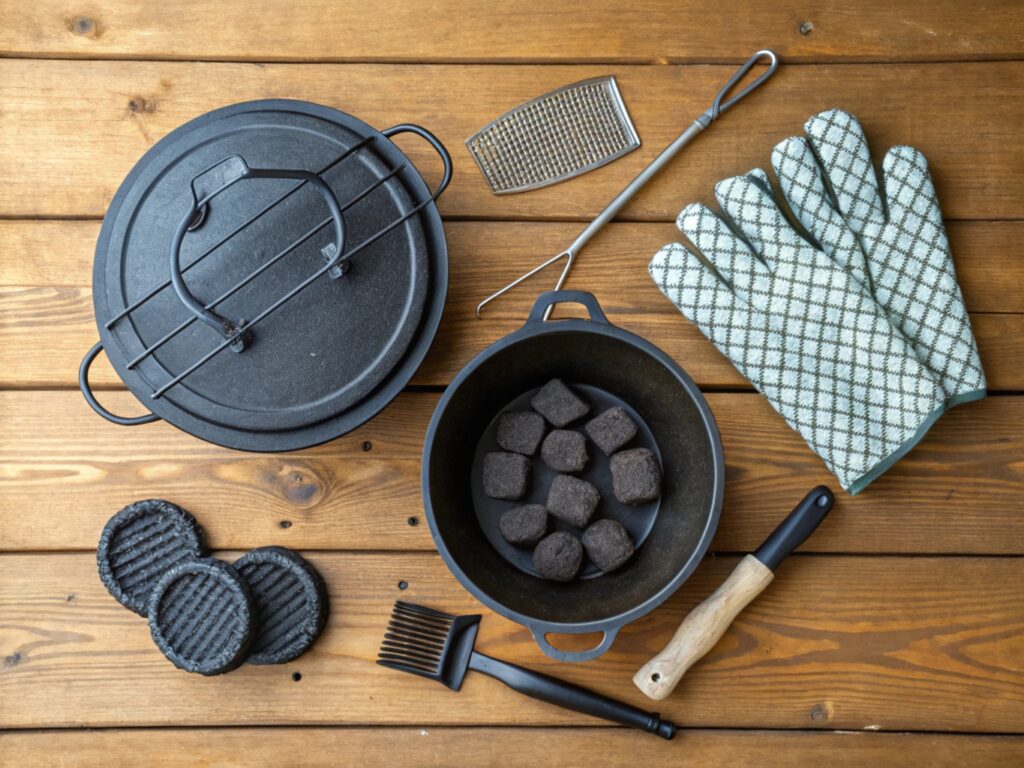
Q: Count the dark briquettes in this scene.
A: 10